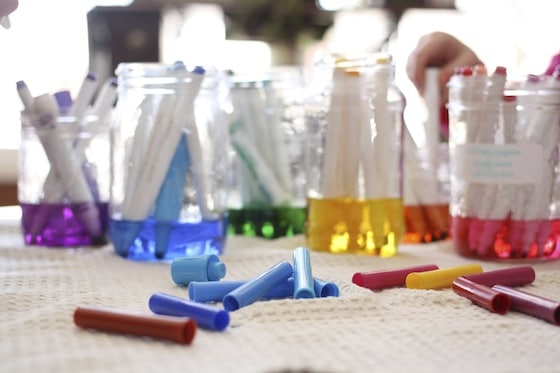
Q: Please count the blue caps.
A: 6